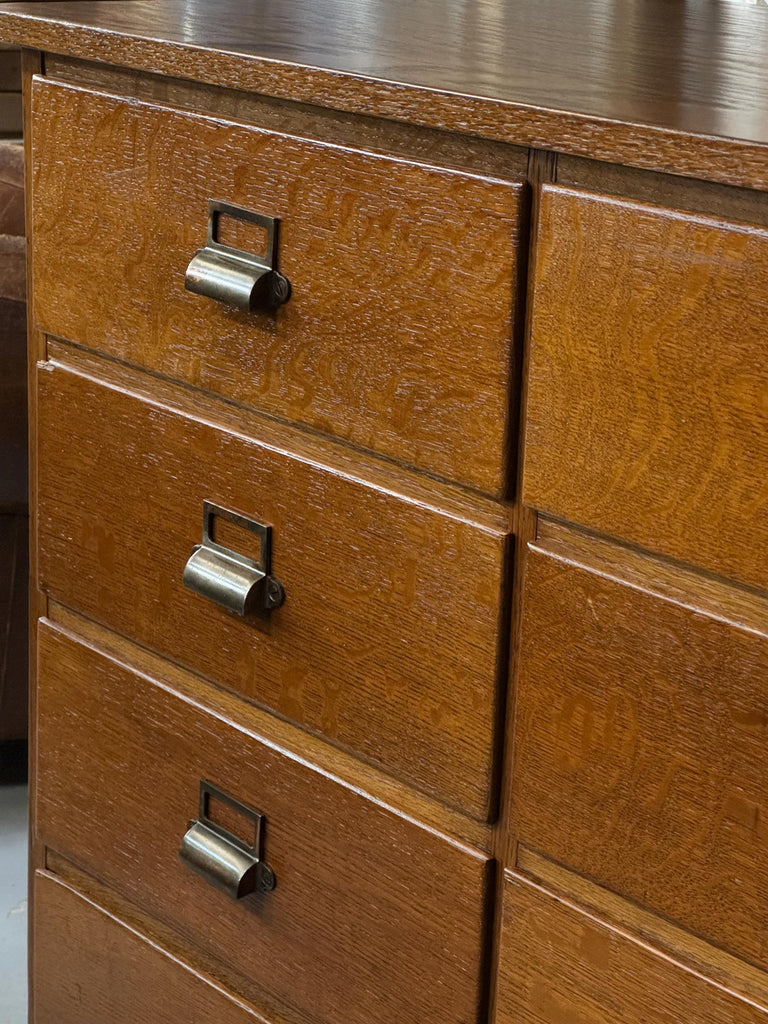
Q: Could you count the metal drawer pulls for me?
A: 3